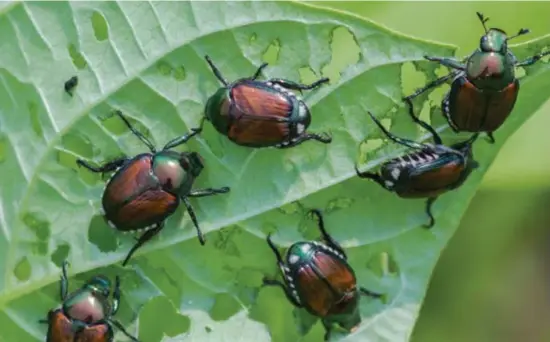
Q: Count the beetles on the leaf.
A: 6